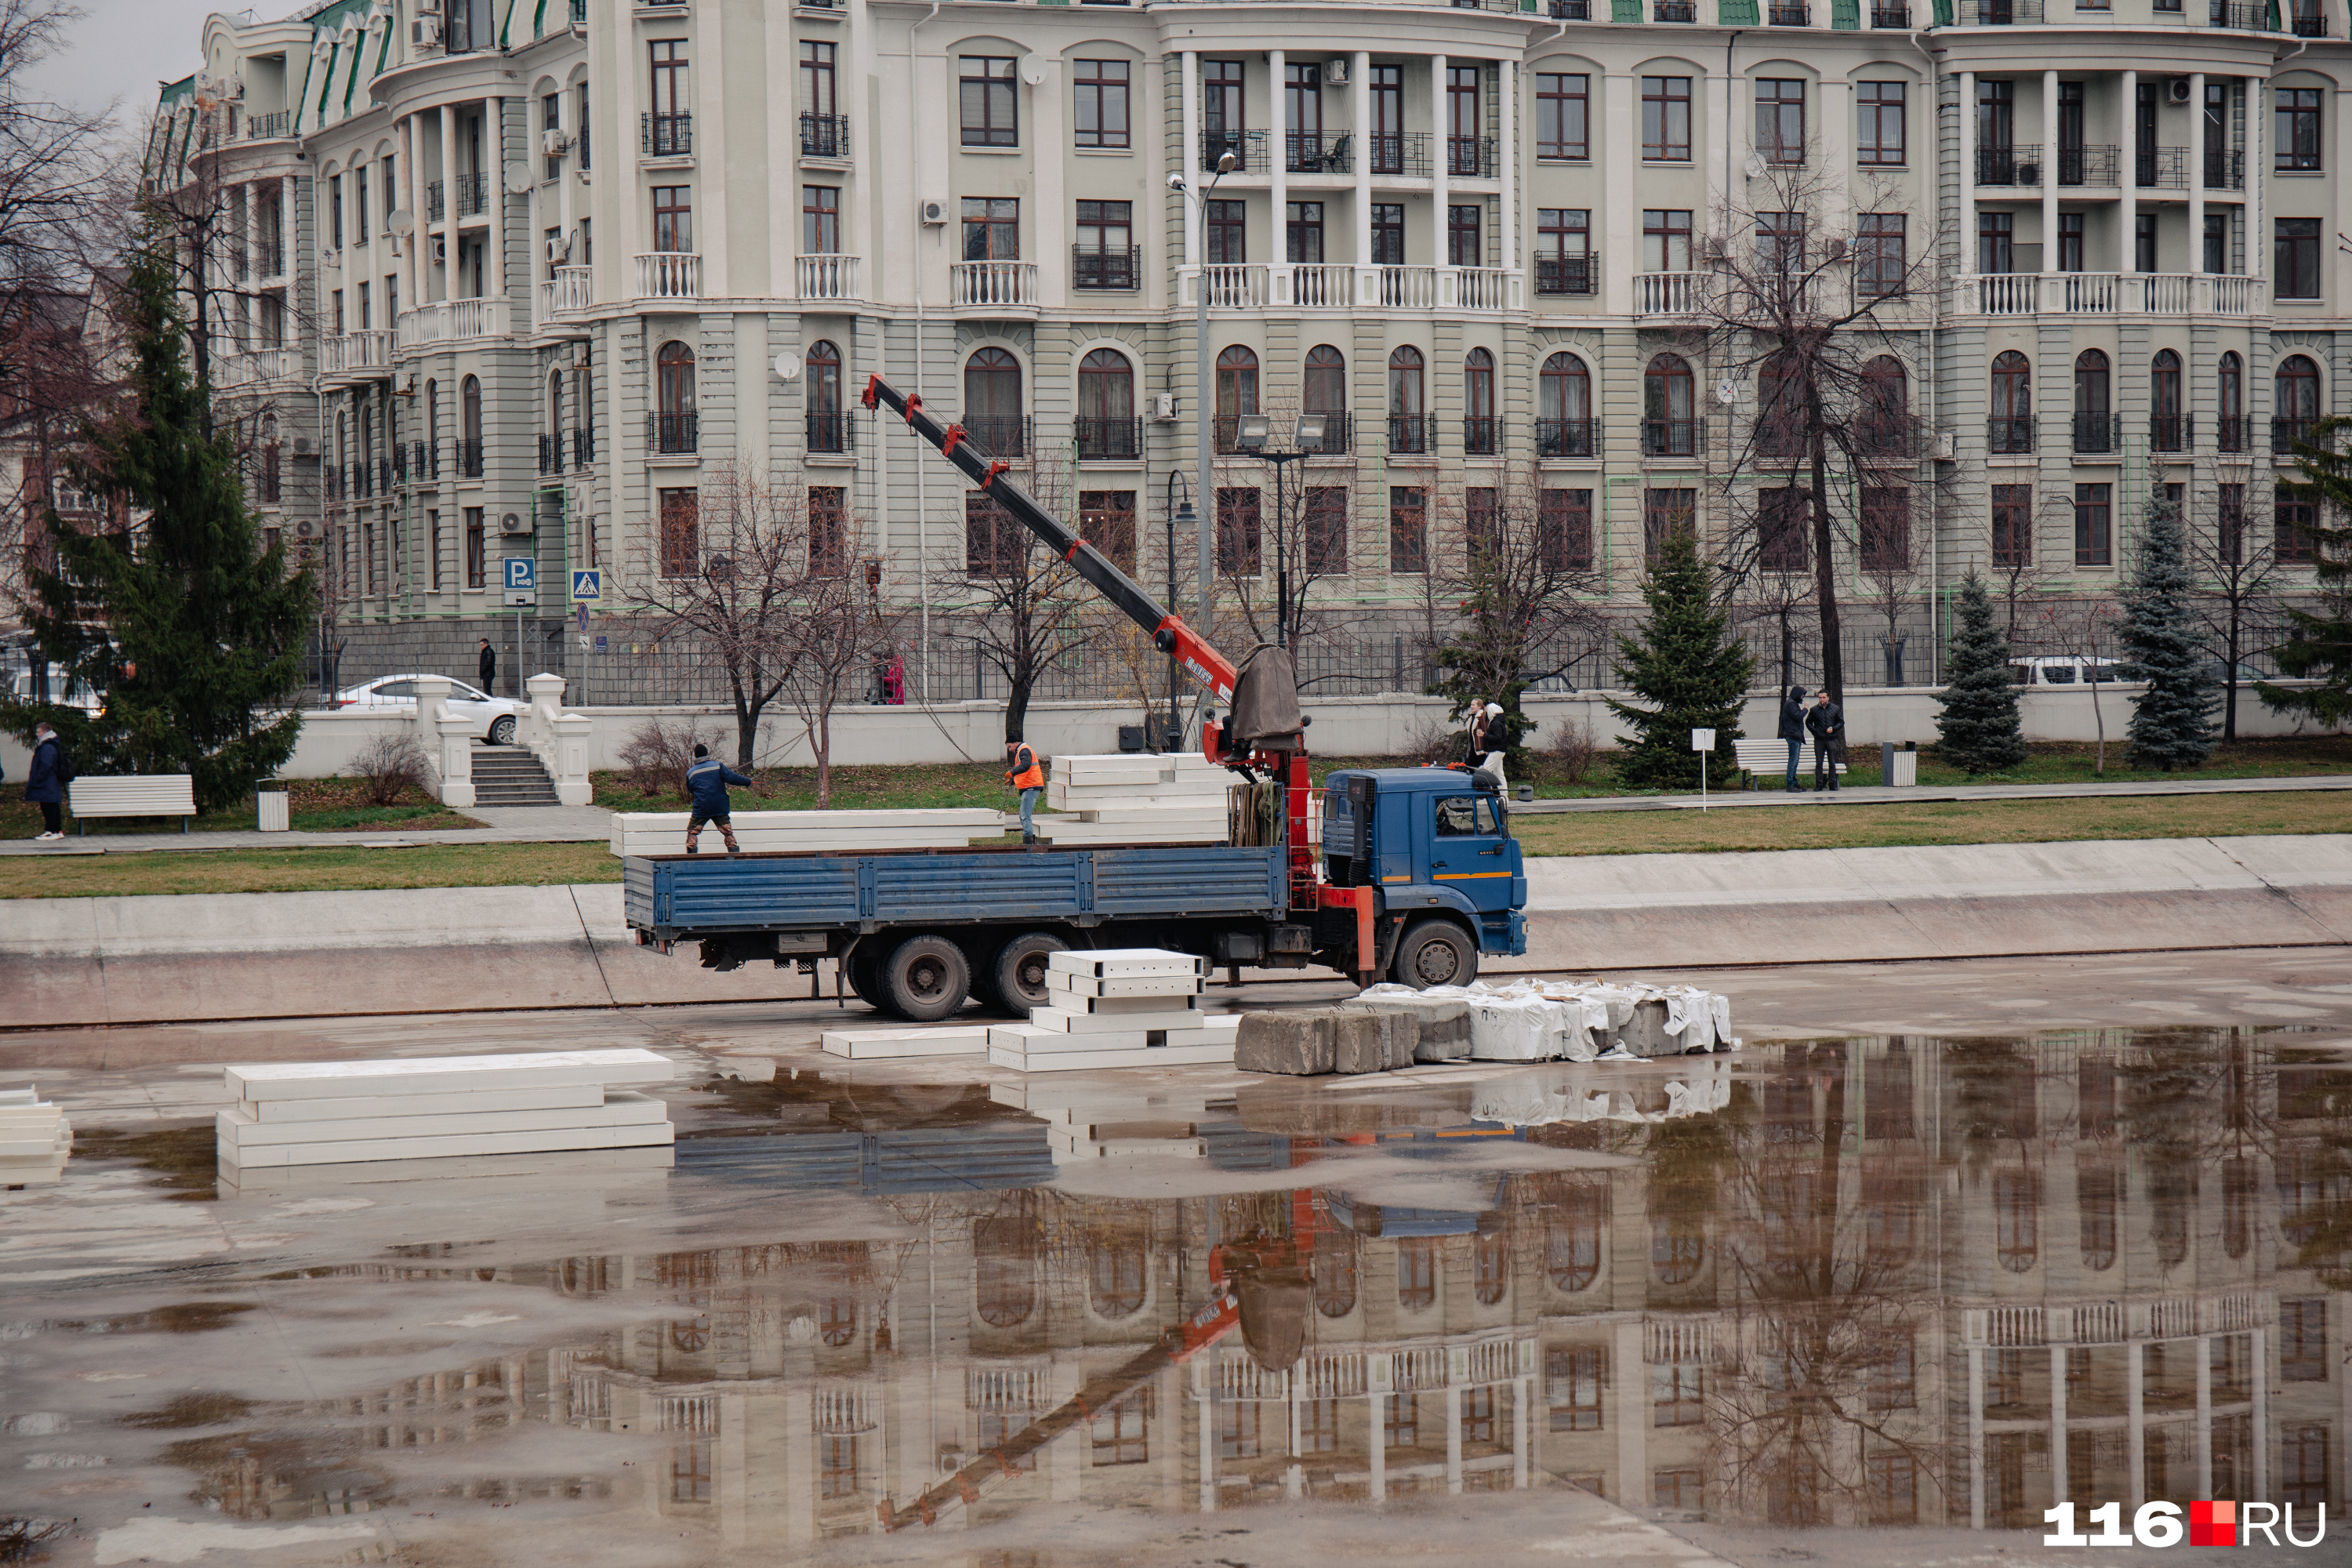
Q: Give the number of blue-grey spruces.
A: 2